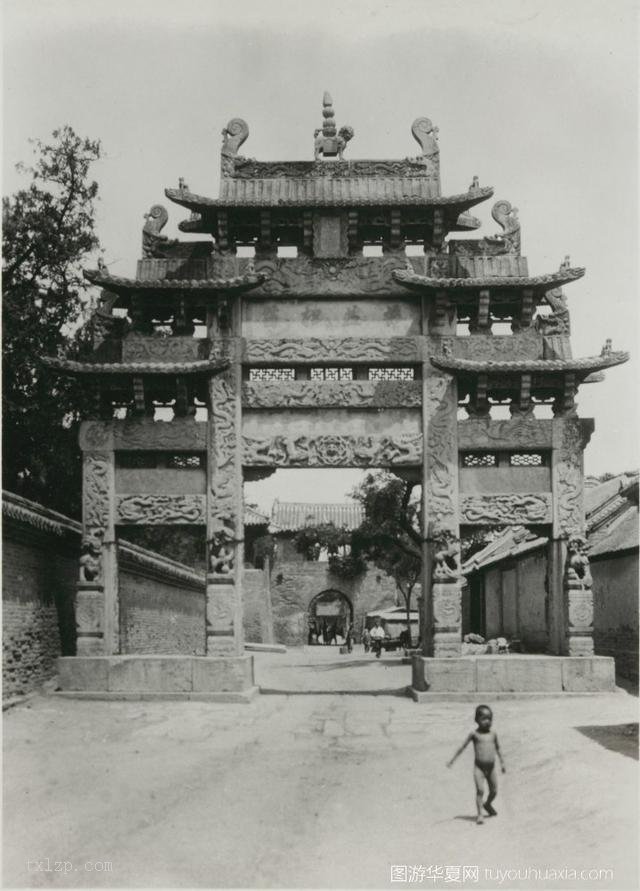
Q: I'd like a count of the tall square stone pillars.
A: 4